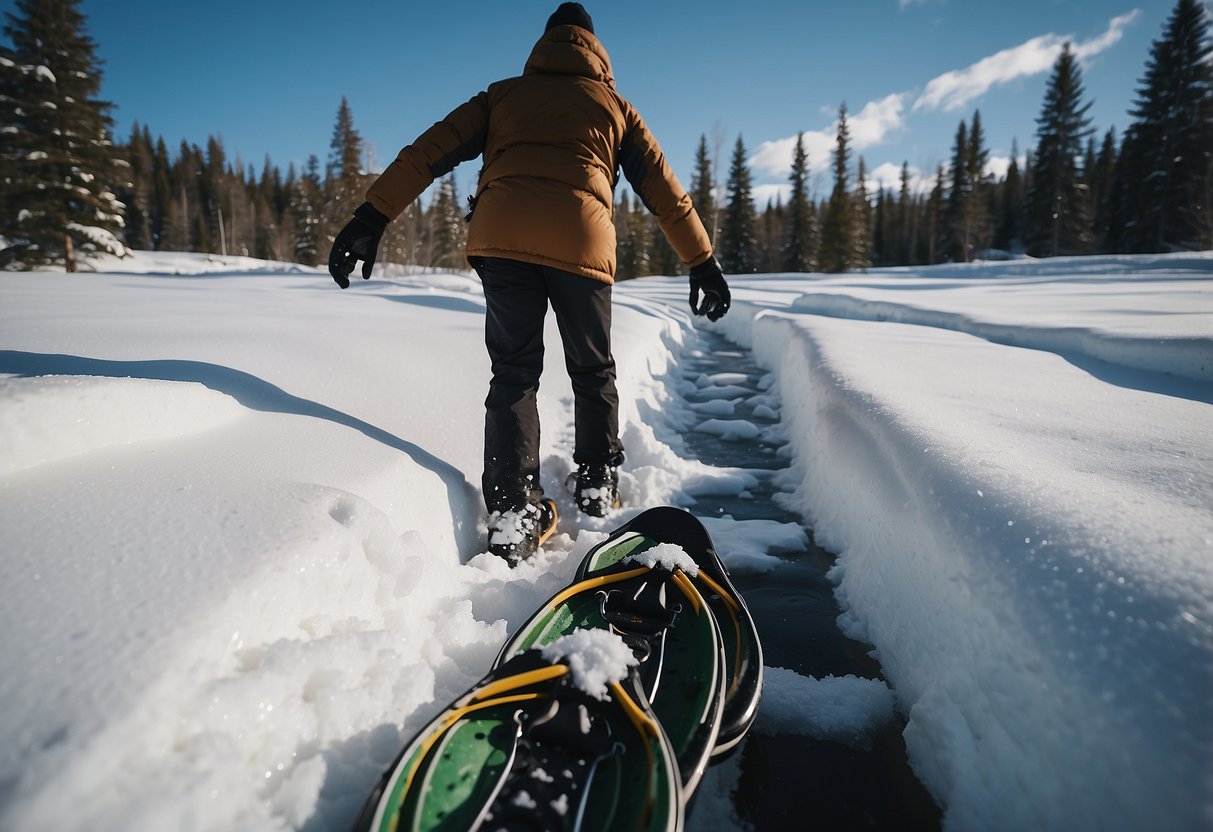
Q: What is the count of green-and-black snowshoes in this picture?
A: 3